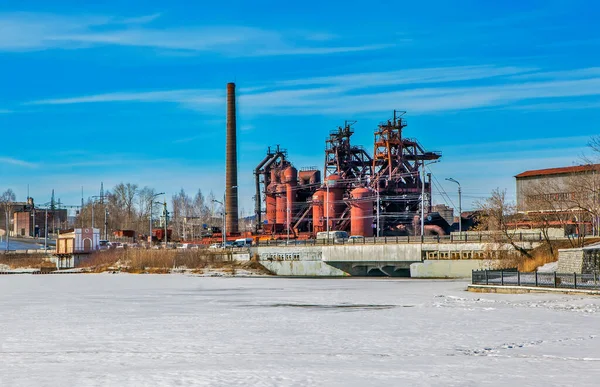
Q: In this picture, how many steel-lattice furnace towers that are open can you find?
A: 2